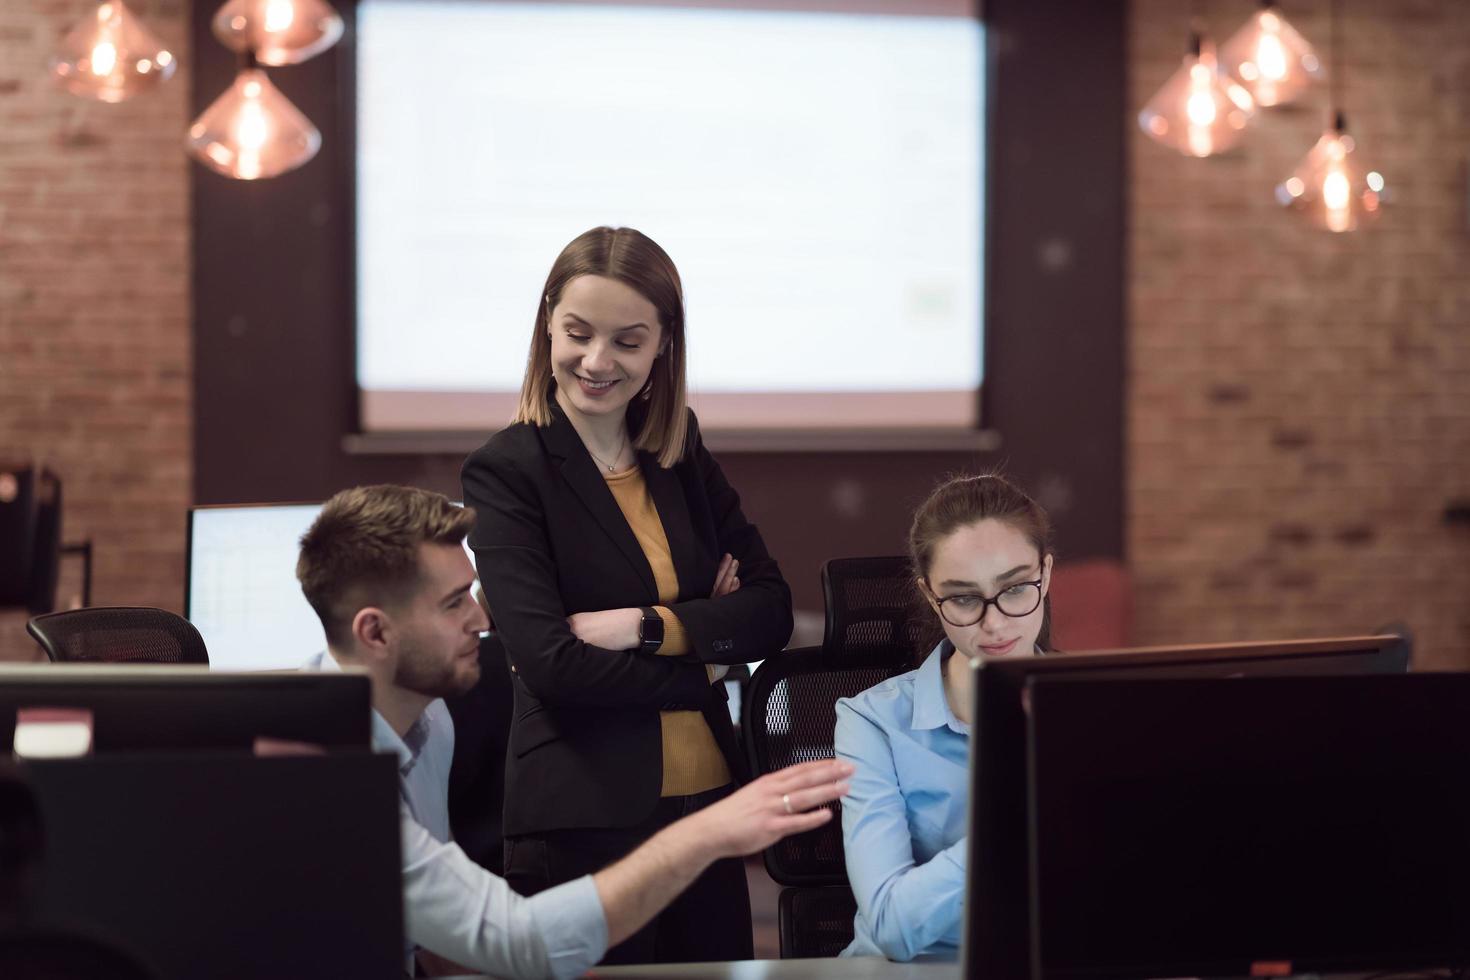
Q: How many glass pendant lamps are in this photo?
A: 6